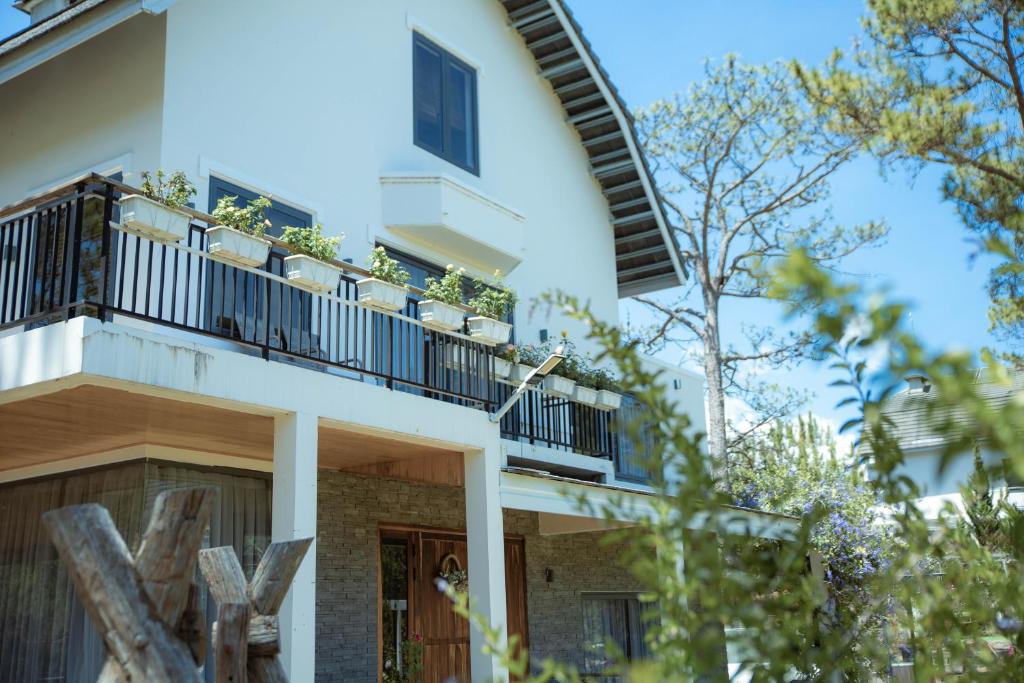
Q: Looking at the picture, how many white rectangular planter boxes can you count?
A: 12